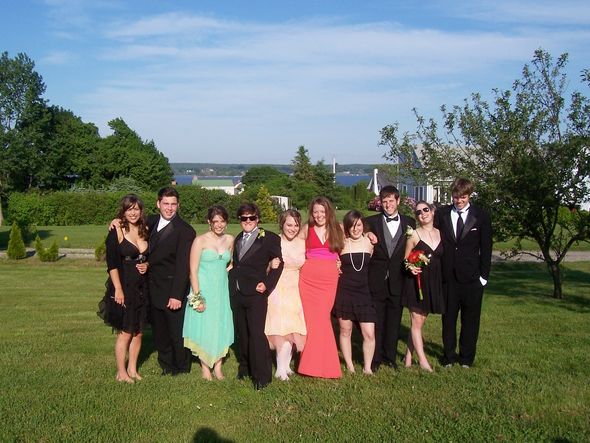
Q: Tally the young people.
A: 10